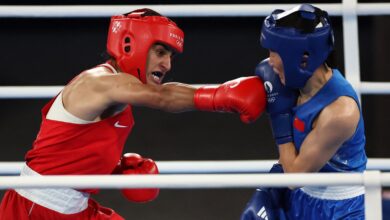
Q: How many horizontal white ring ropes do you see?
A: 4